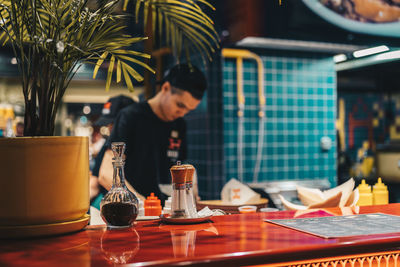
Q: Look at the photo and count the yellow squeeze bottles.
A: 2